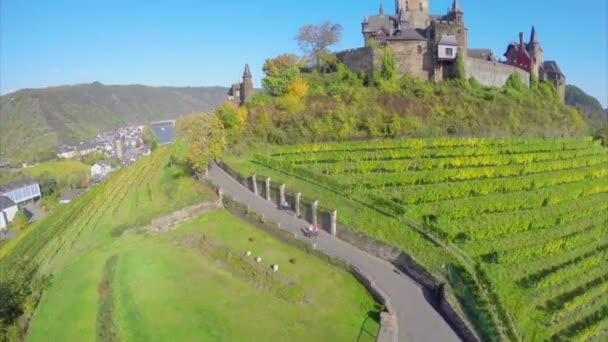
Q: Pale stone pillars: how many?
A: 6